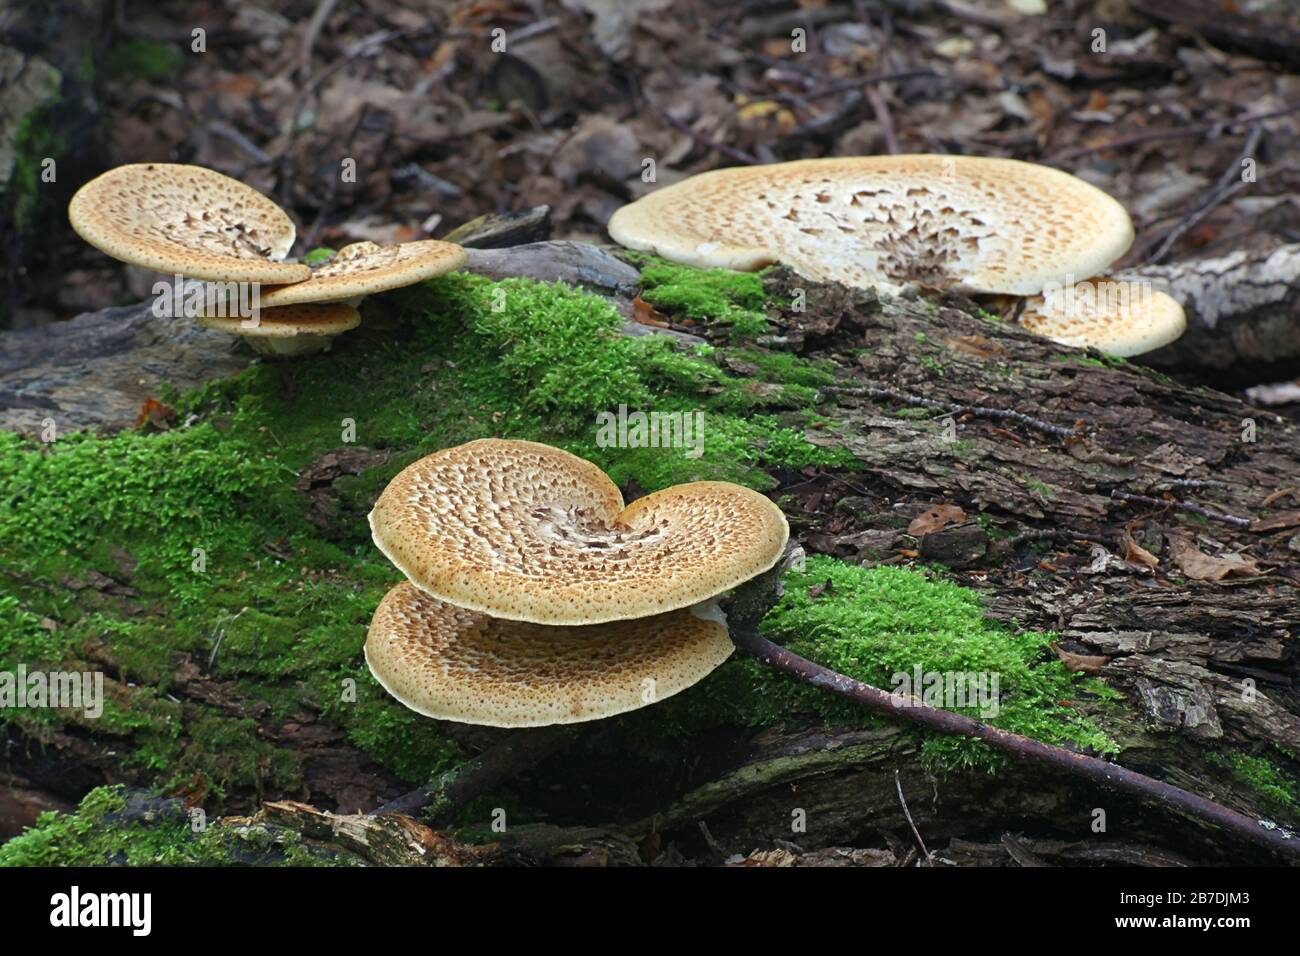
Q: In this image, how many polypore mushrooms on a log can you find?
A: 7